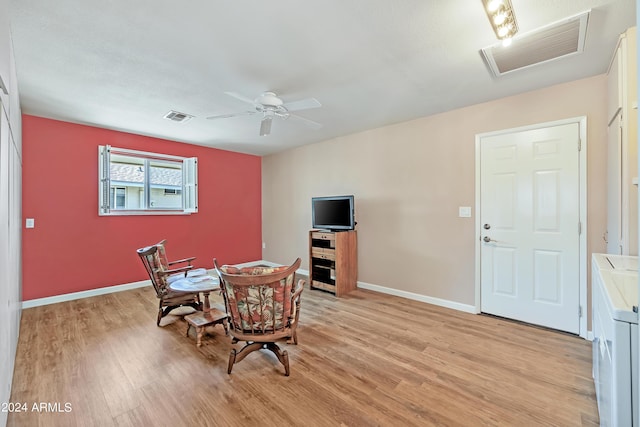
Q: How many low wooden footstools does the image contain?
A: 1